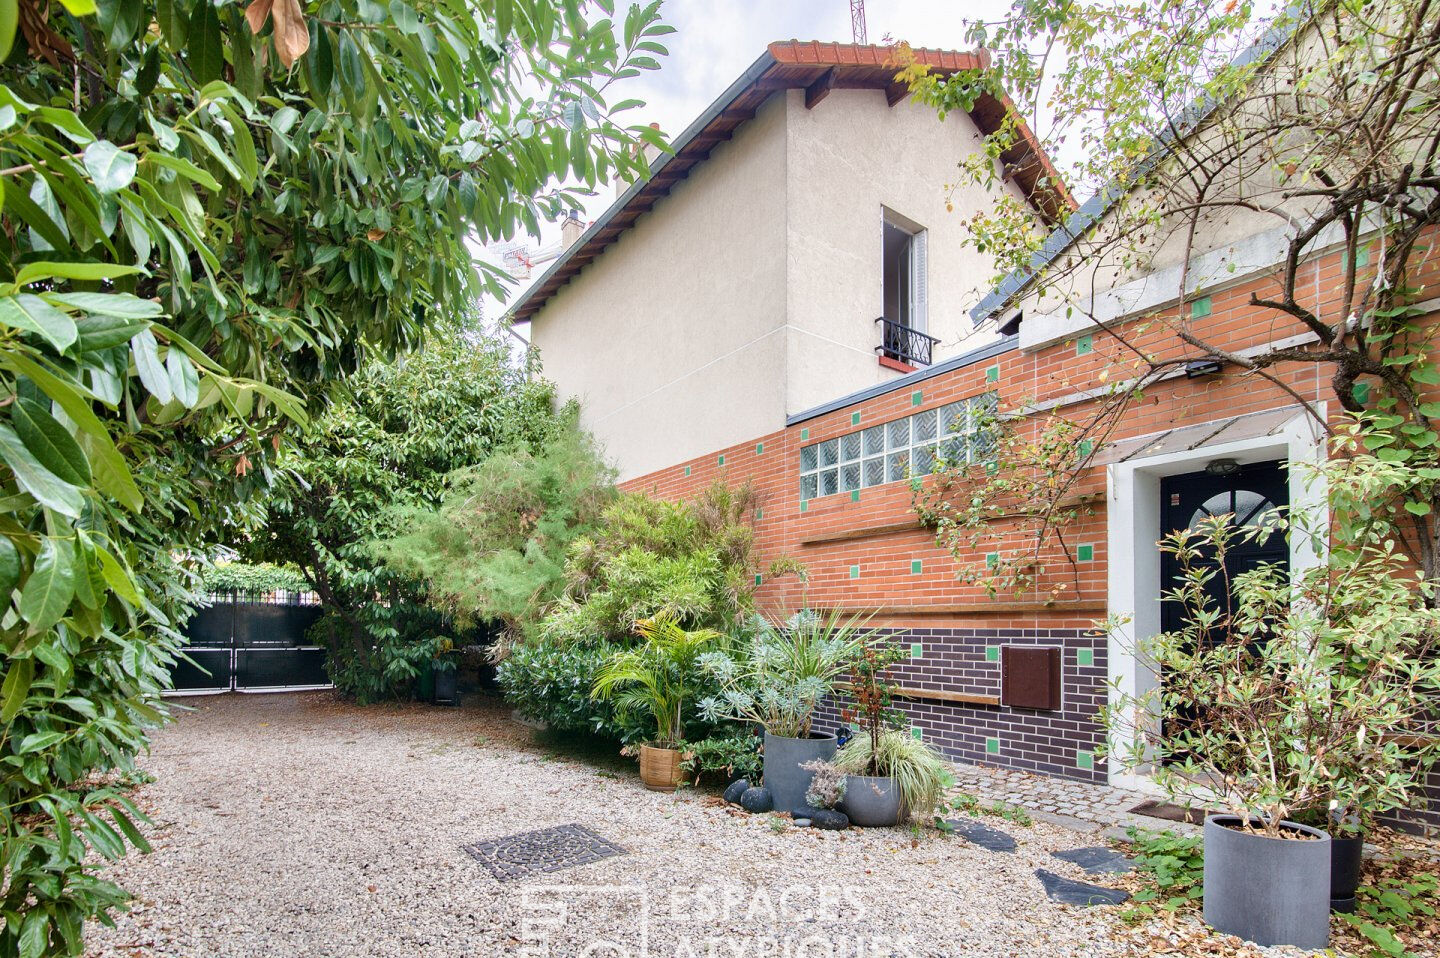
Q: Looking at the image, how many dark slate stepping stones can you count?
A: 3